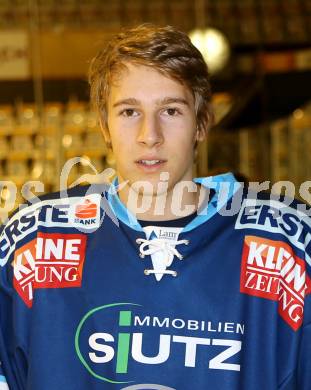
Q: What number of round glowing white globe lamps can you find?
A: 1